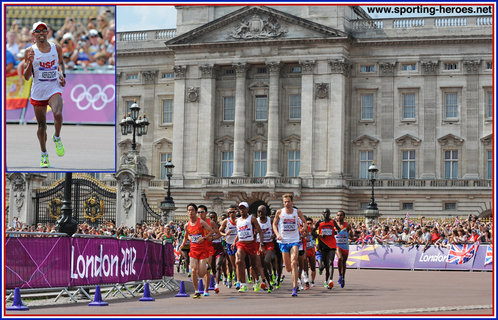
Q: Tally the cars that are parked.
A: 0